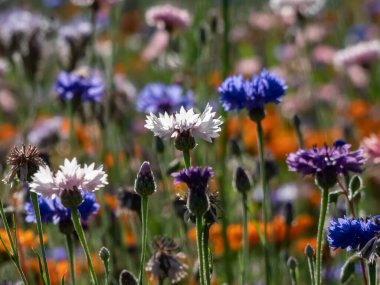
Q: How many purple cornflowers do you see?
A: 2